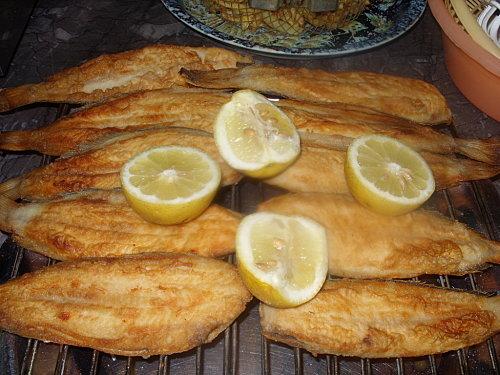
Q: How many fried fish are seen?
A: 10